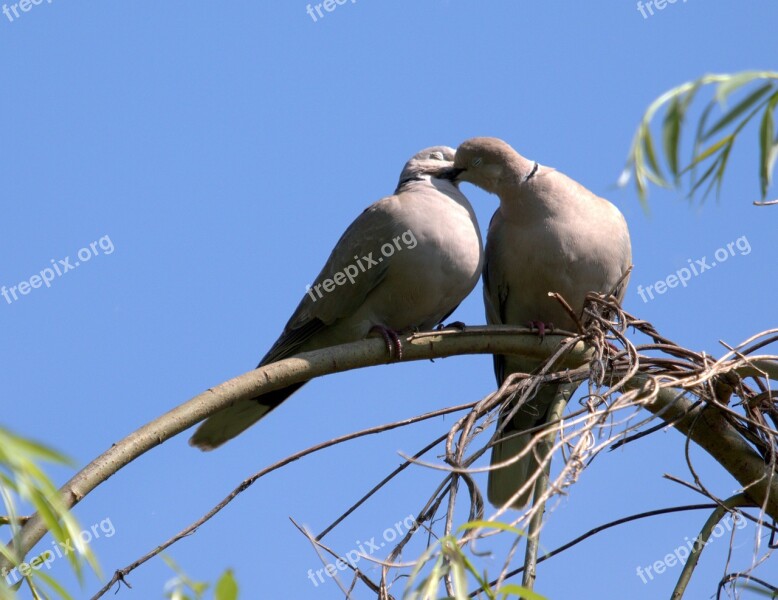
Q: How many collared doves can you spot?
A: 2